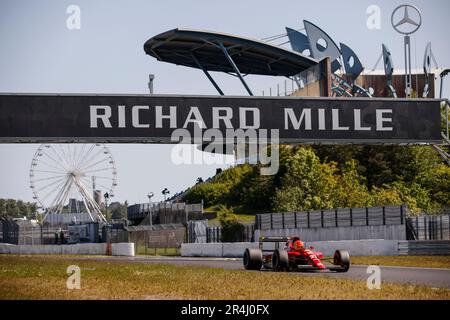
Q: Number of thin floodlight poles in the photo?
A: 3